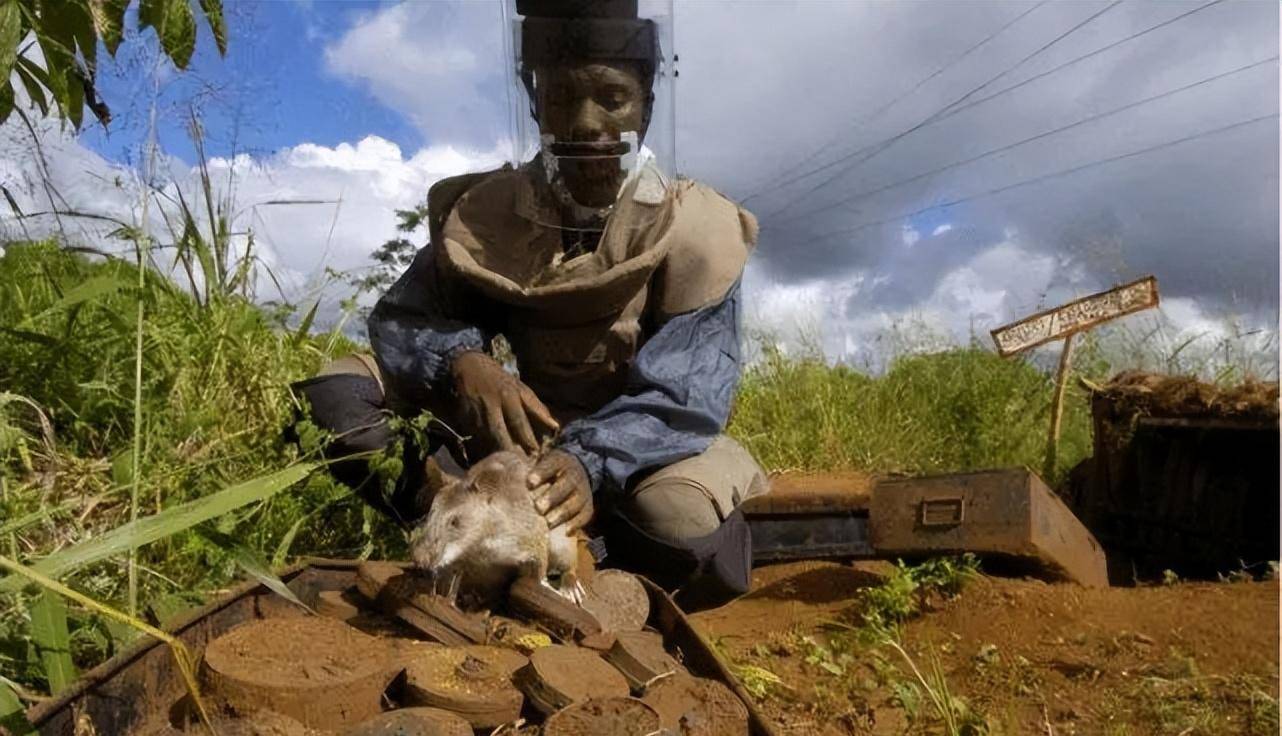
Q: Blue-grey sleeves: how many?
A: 2